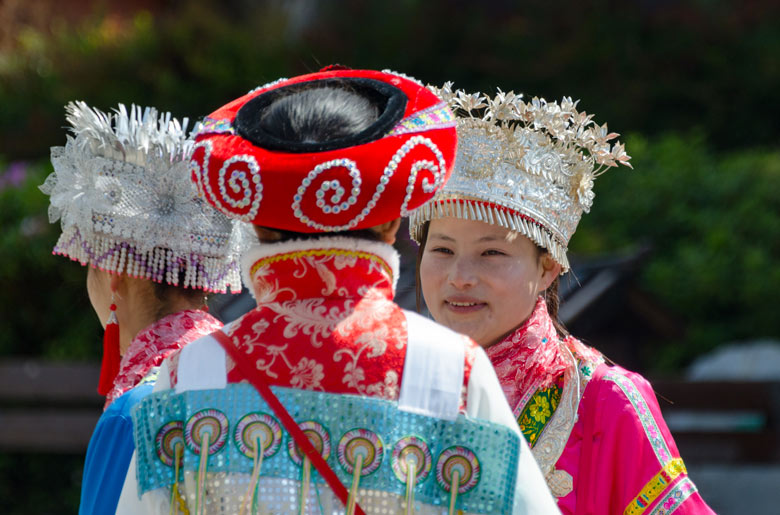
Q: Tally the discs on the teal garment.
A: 7